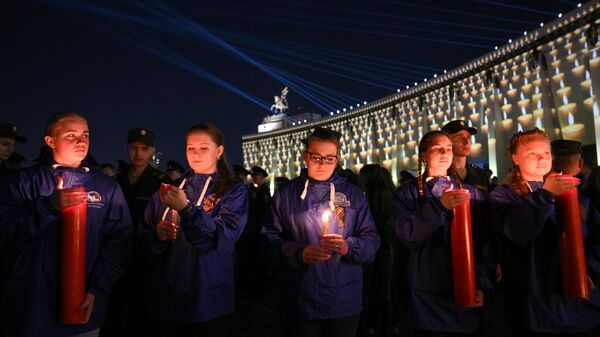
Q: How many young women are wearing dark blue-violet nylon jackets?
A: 5